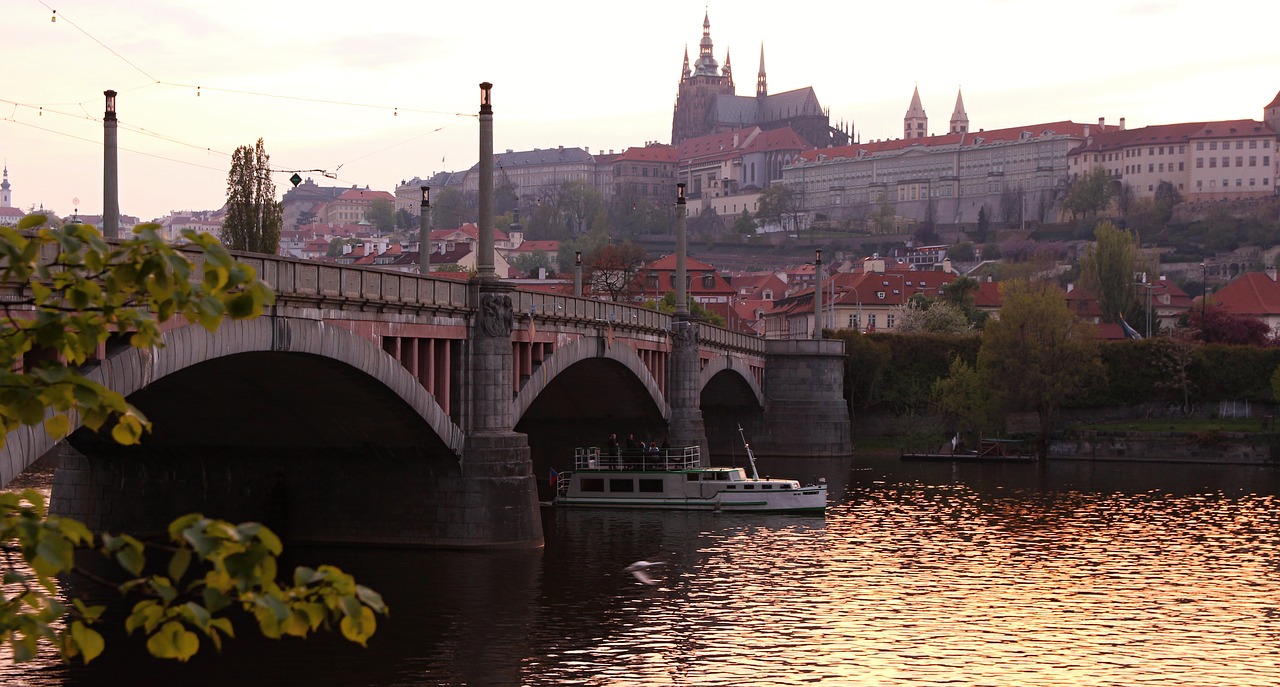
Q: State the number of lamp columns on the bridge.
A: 6